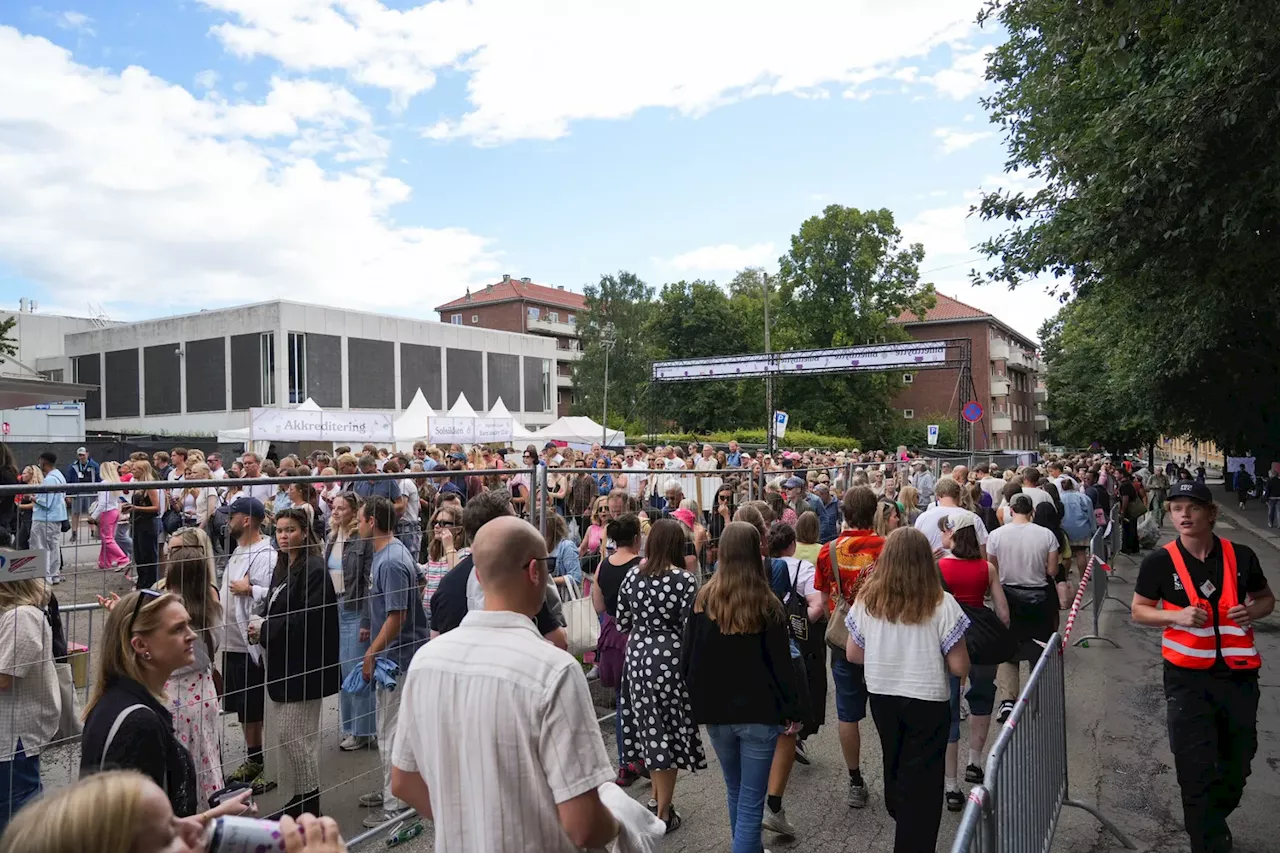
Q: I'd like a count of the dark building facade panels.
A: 11